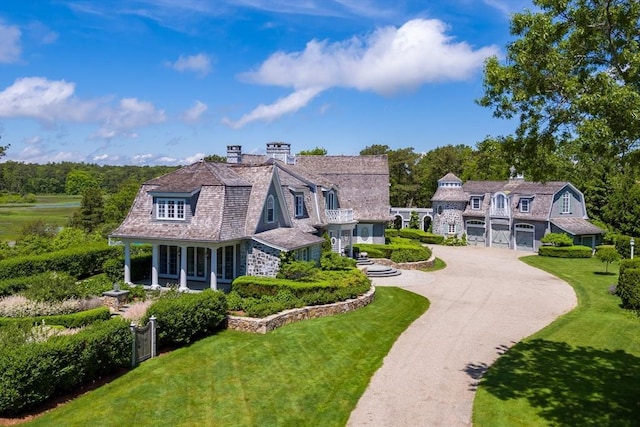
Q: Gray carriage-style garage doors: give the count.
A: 3